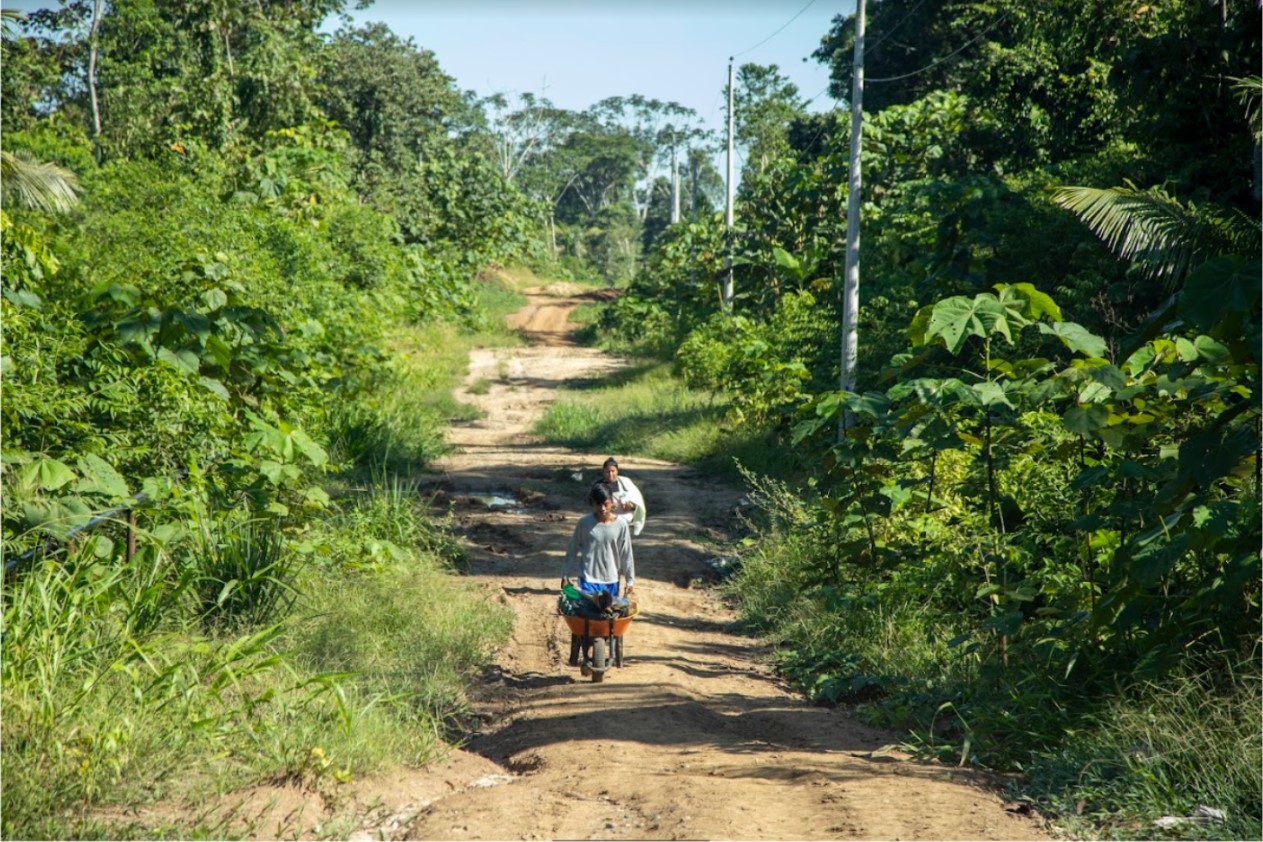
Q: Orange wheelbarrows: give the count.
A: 1